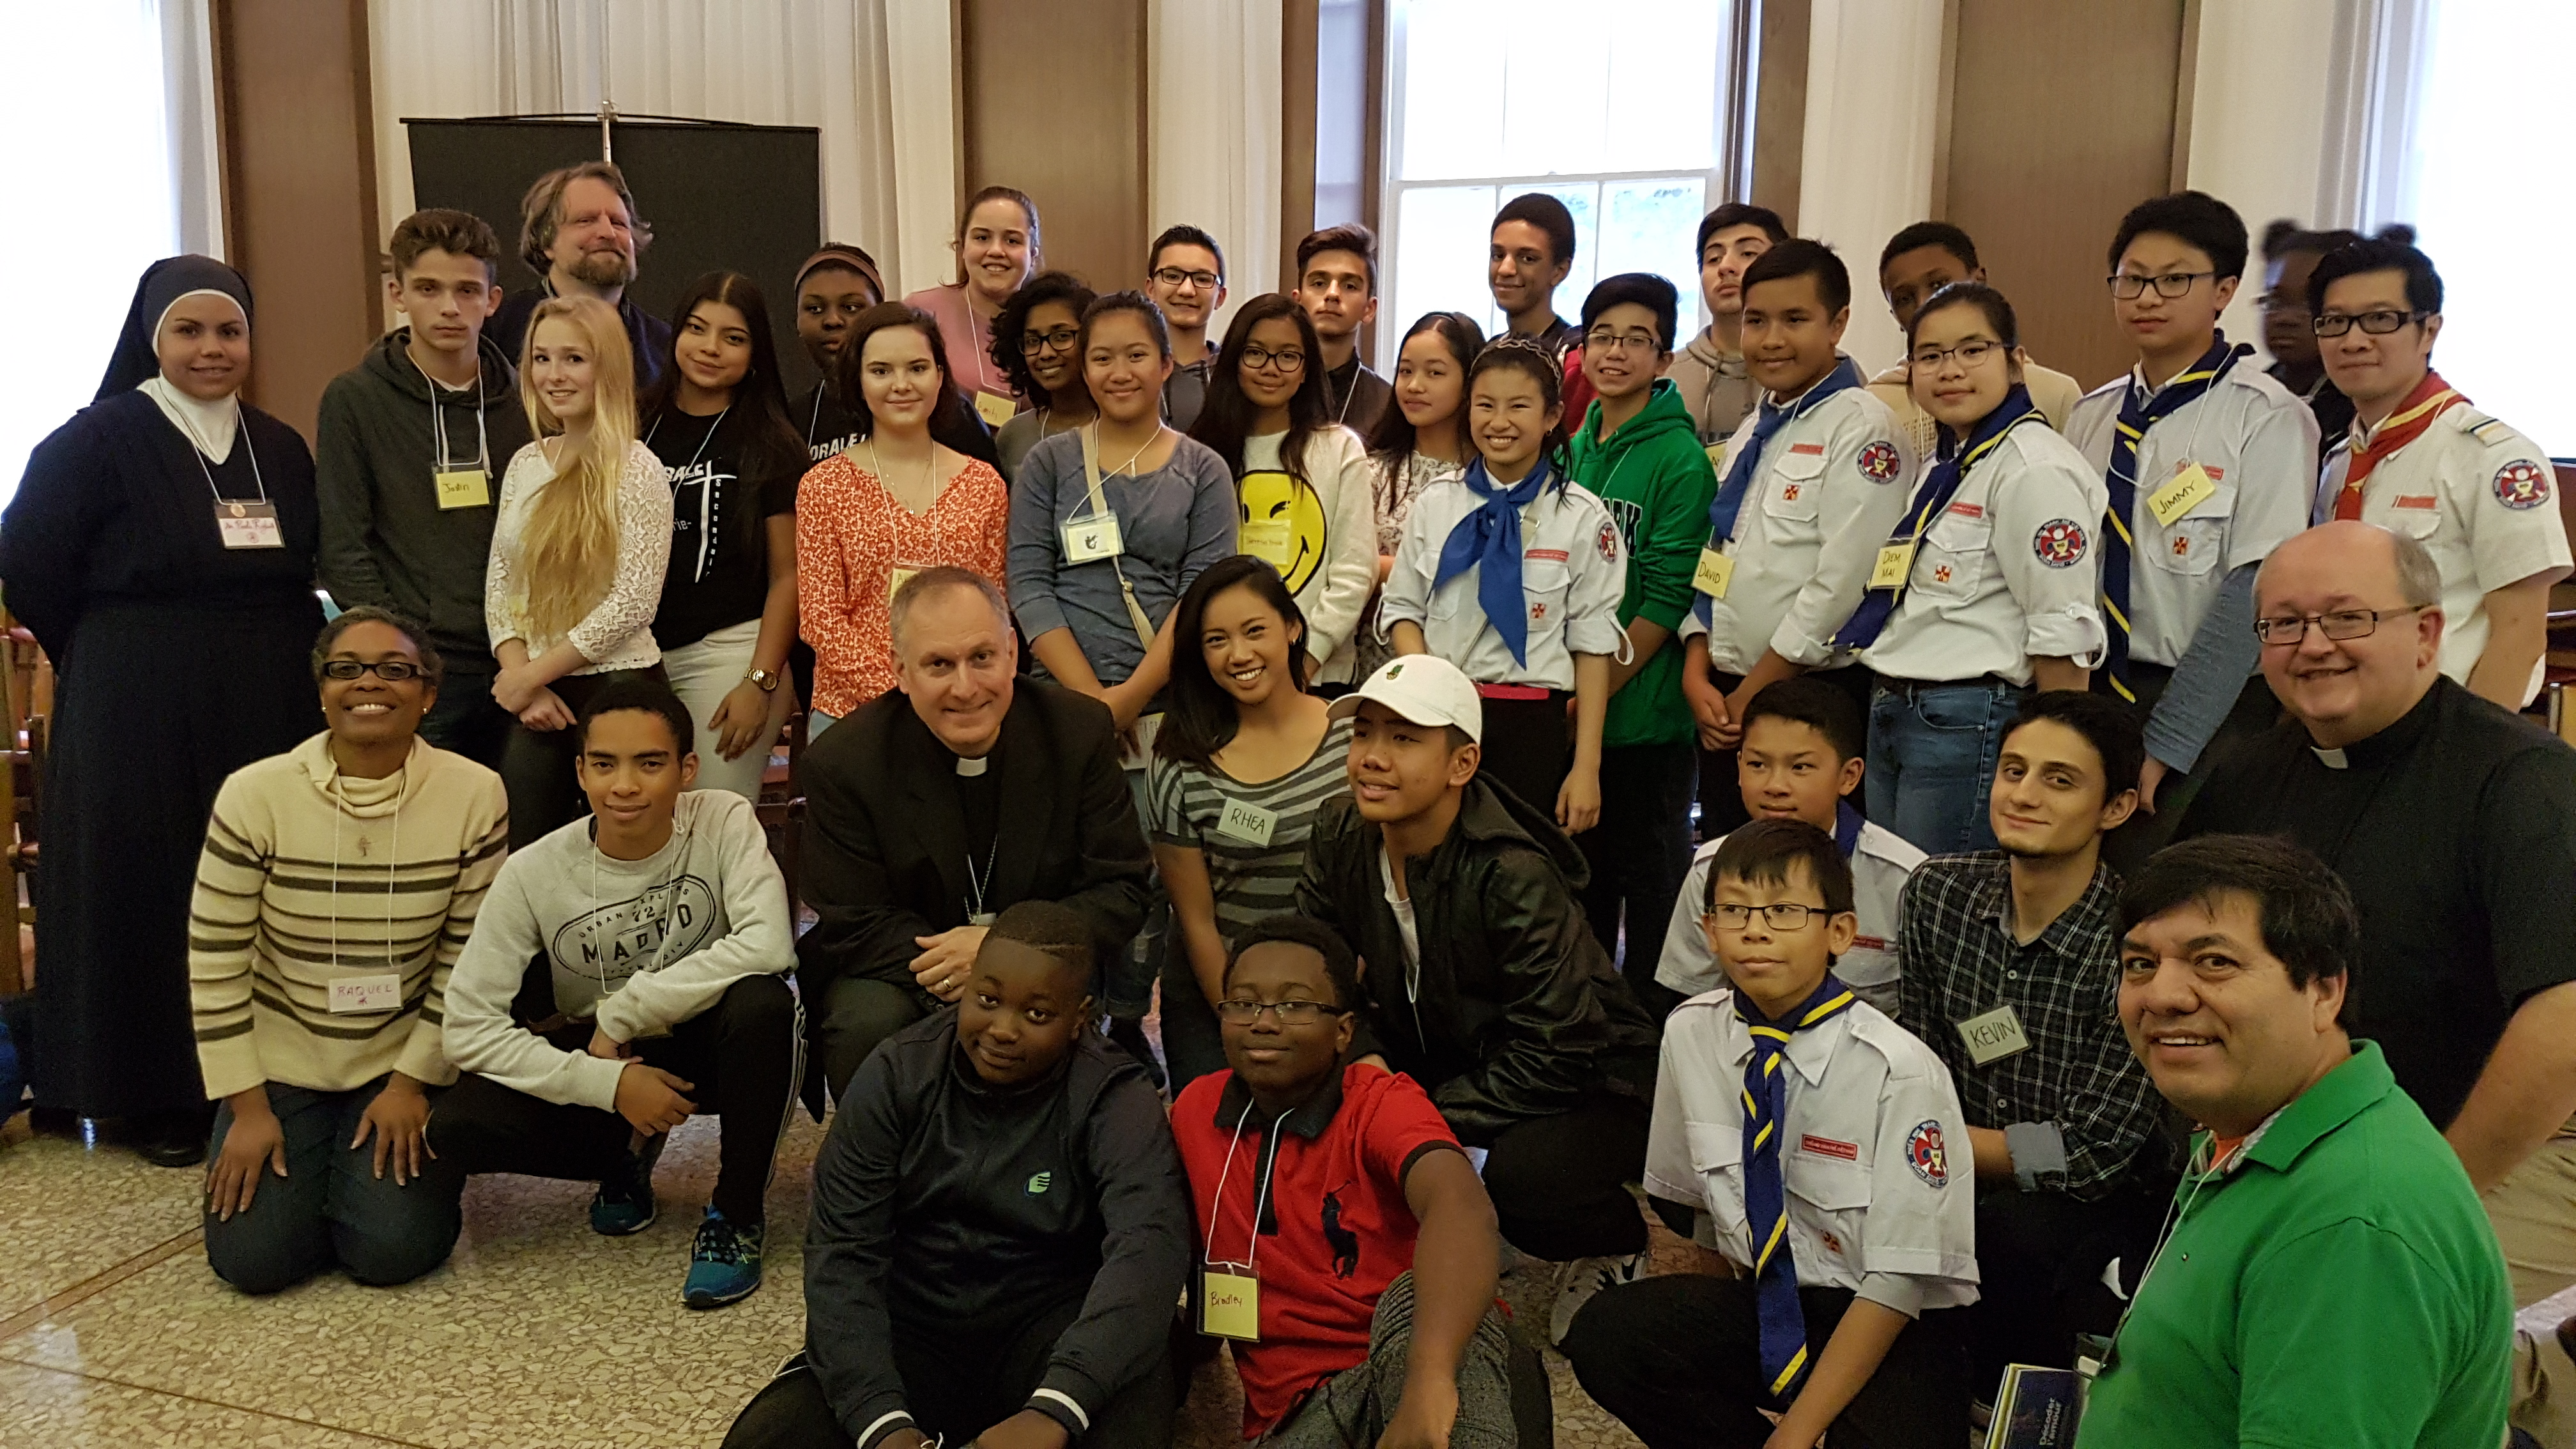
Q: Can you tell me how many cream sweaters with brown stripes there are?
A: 1